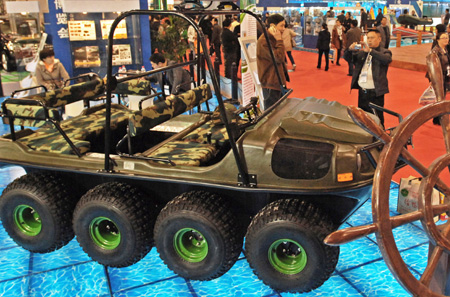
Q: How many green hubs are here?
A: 4